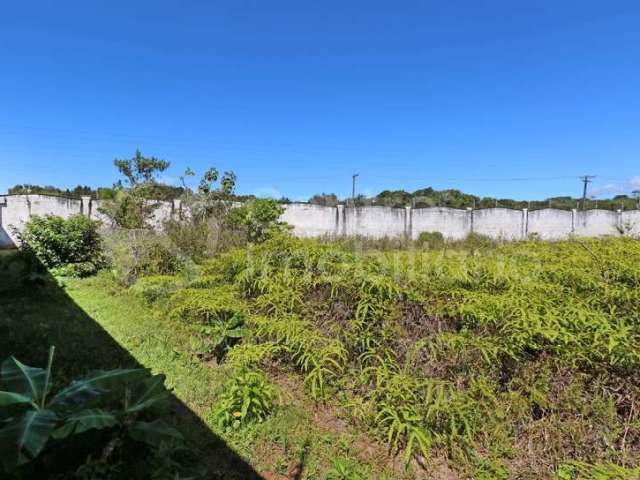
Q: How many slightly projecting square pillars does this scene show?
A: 8